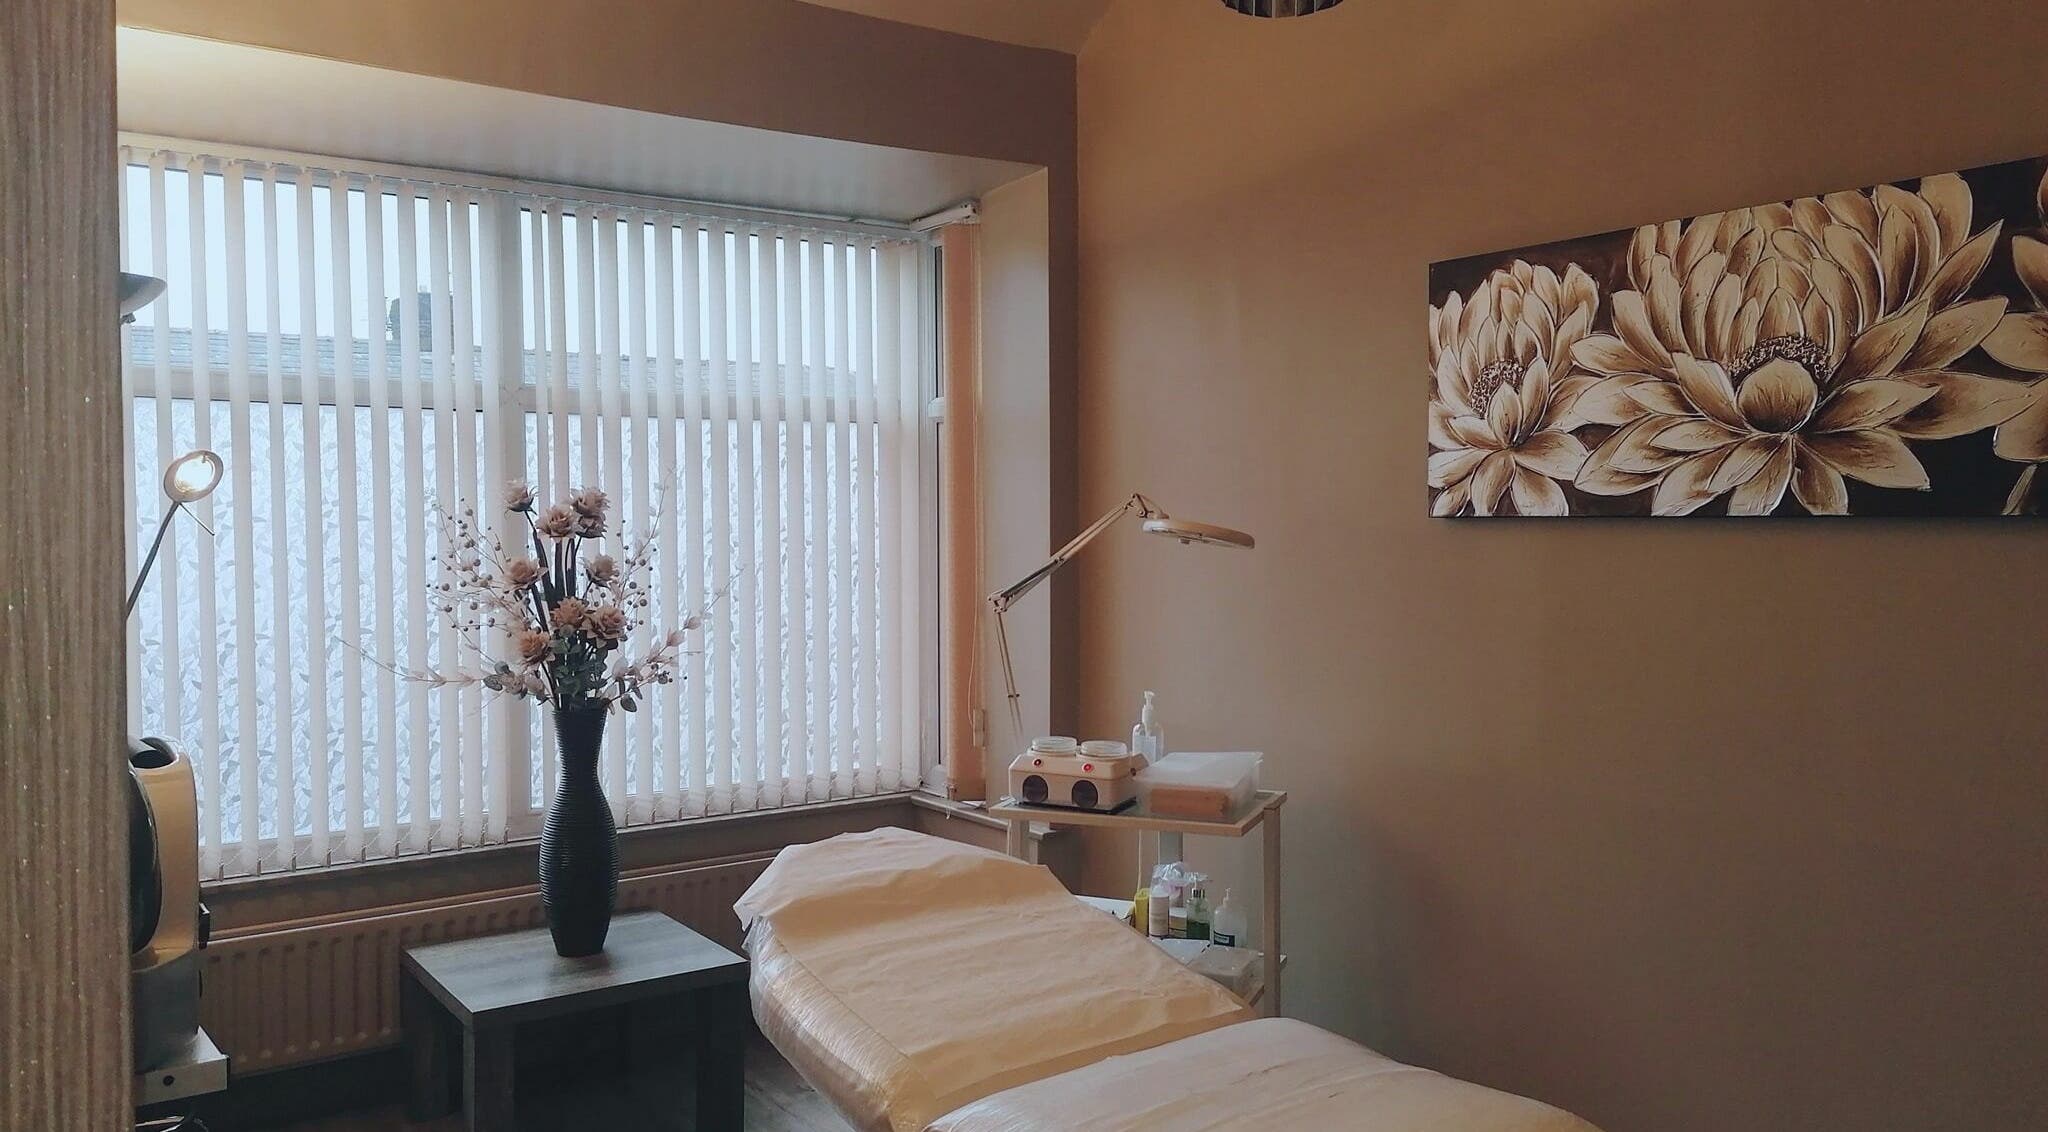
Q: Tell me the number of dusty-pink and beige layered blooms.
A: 9